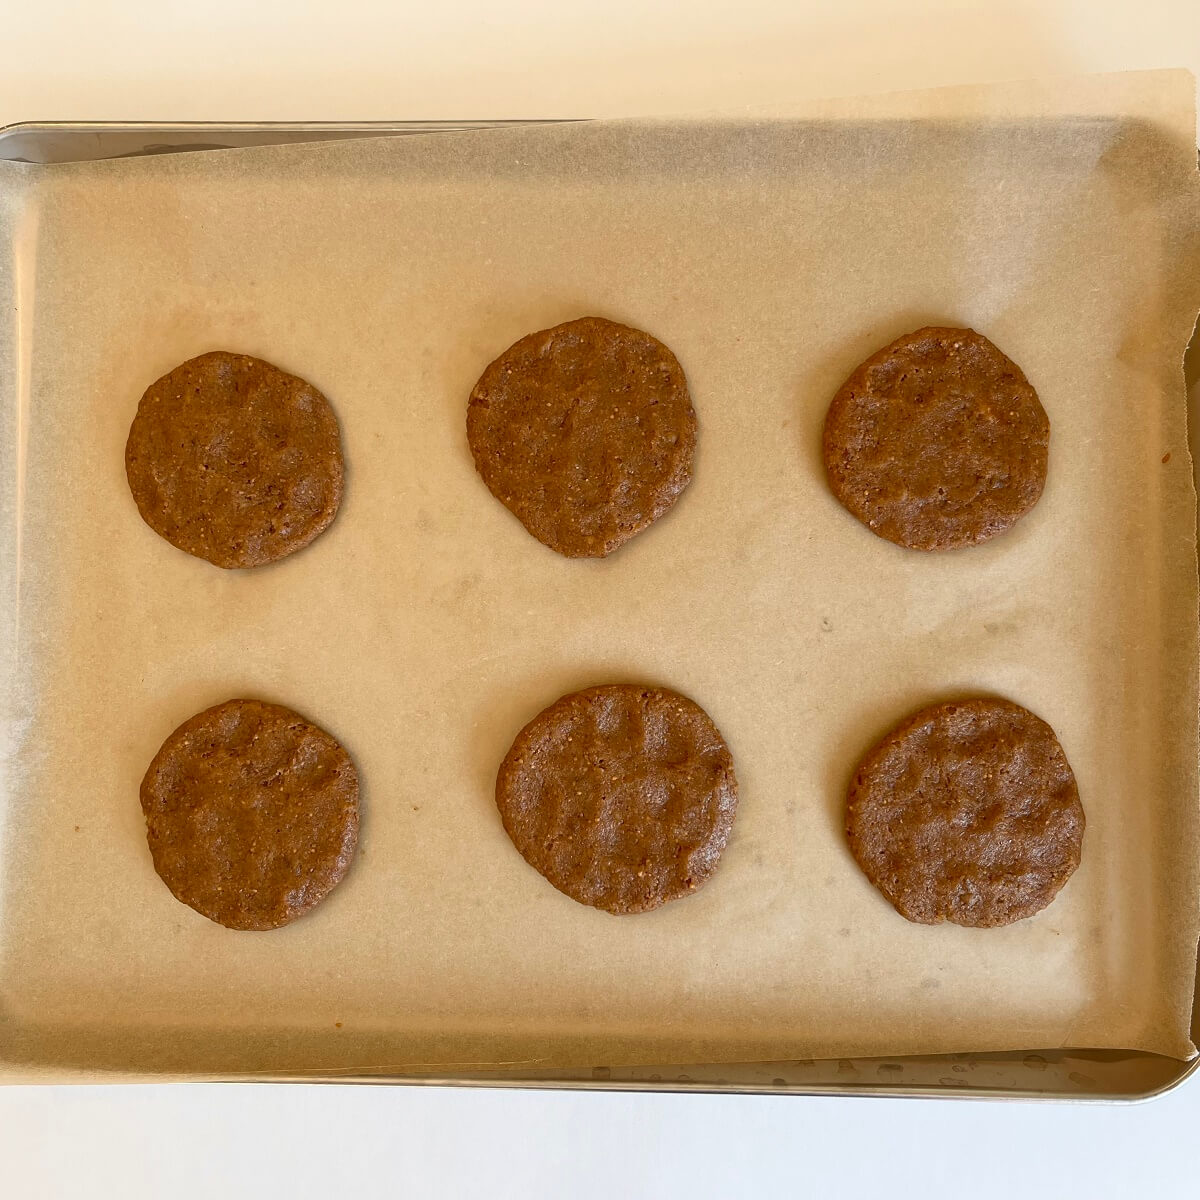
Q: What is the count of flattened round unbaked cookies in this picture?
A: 6